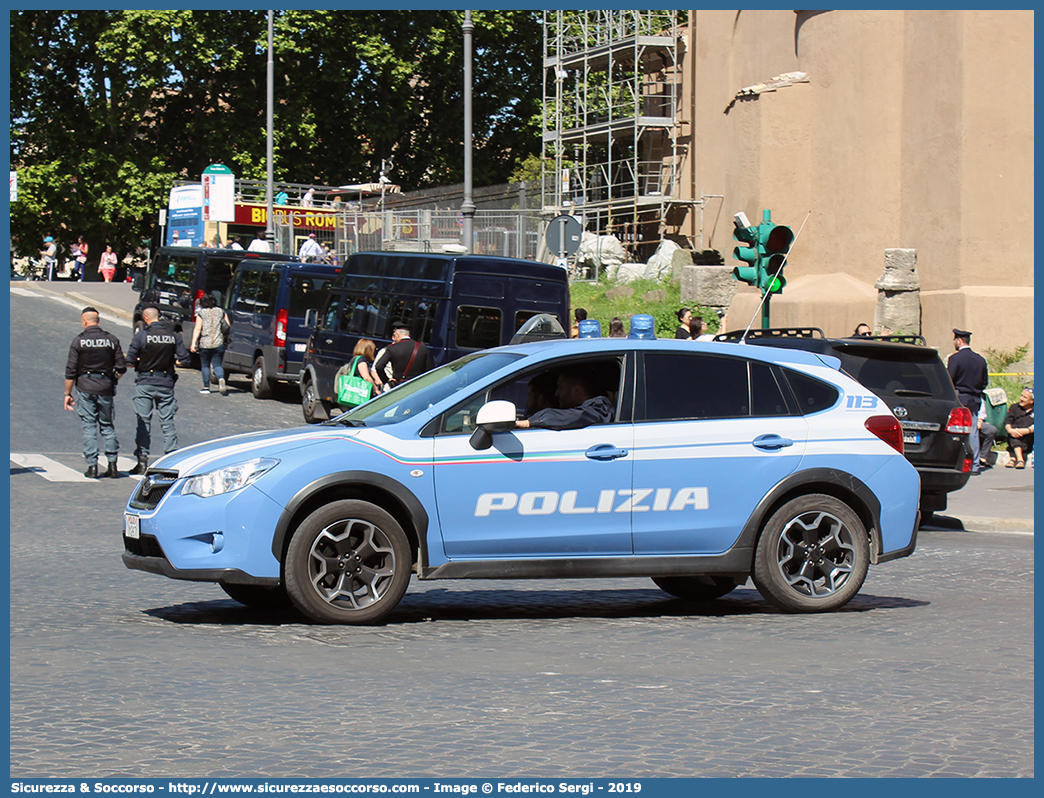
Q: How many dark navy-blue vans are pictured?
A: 3